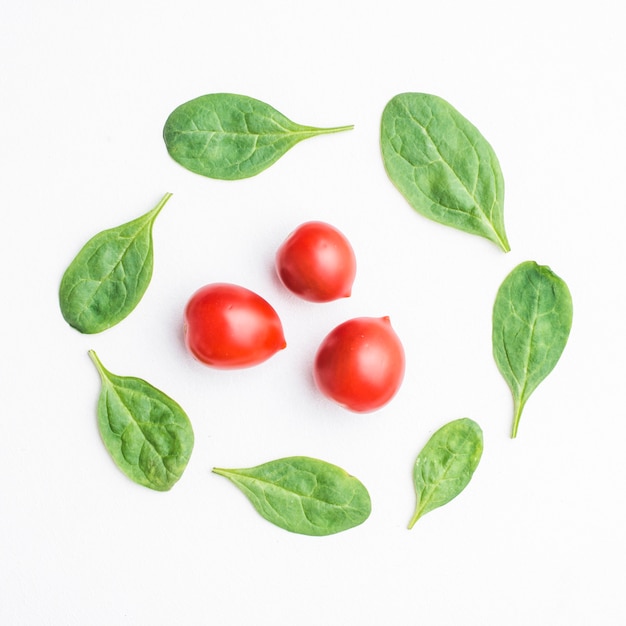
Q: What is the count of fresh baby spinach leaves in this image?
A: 7